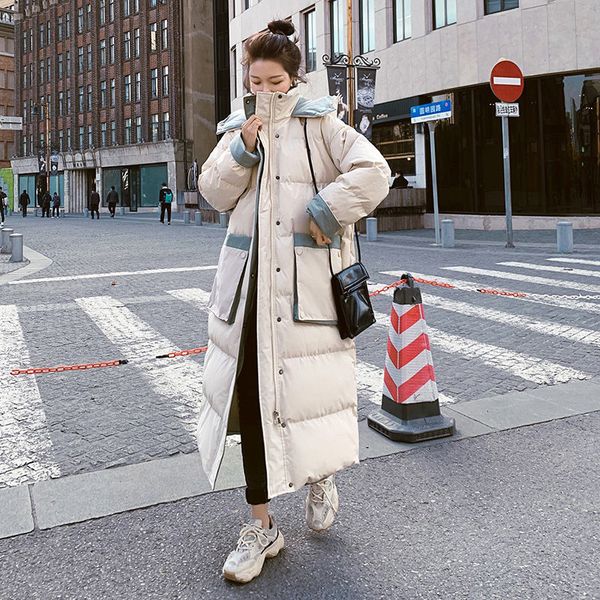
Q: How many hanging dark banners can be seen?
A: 2